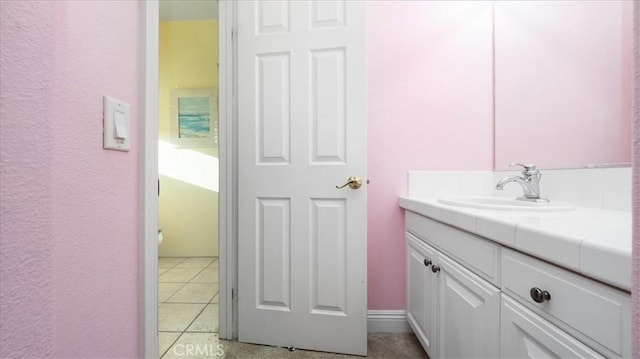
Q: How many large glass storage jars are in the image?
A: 0